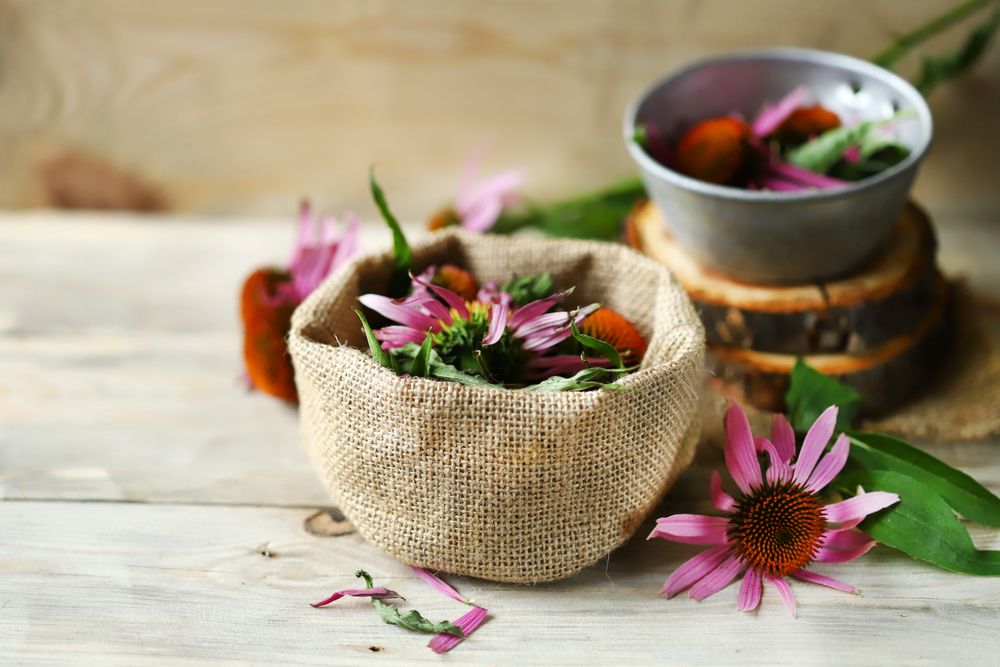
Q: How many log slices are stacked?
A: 2